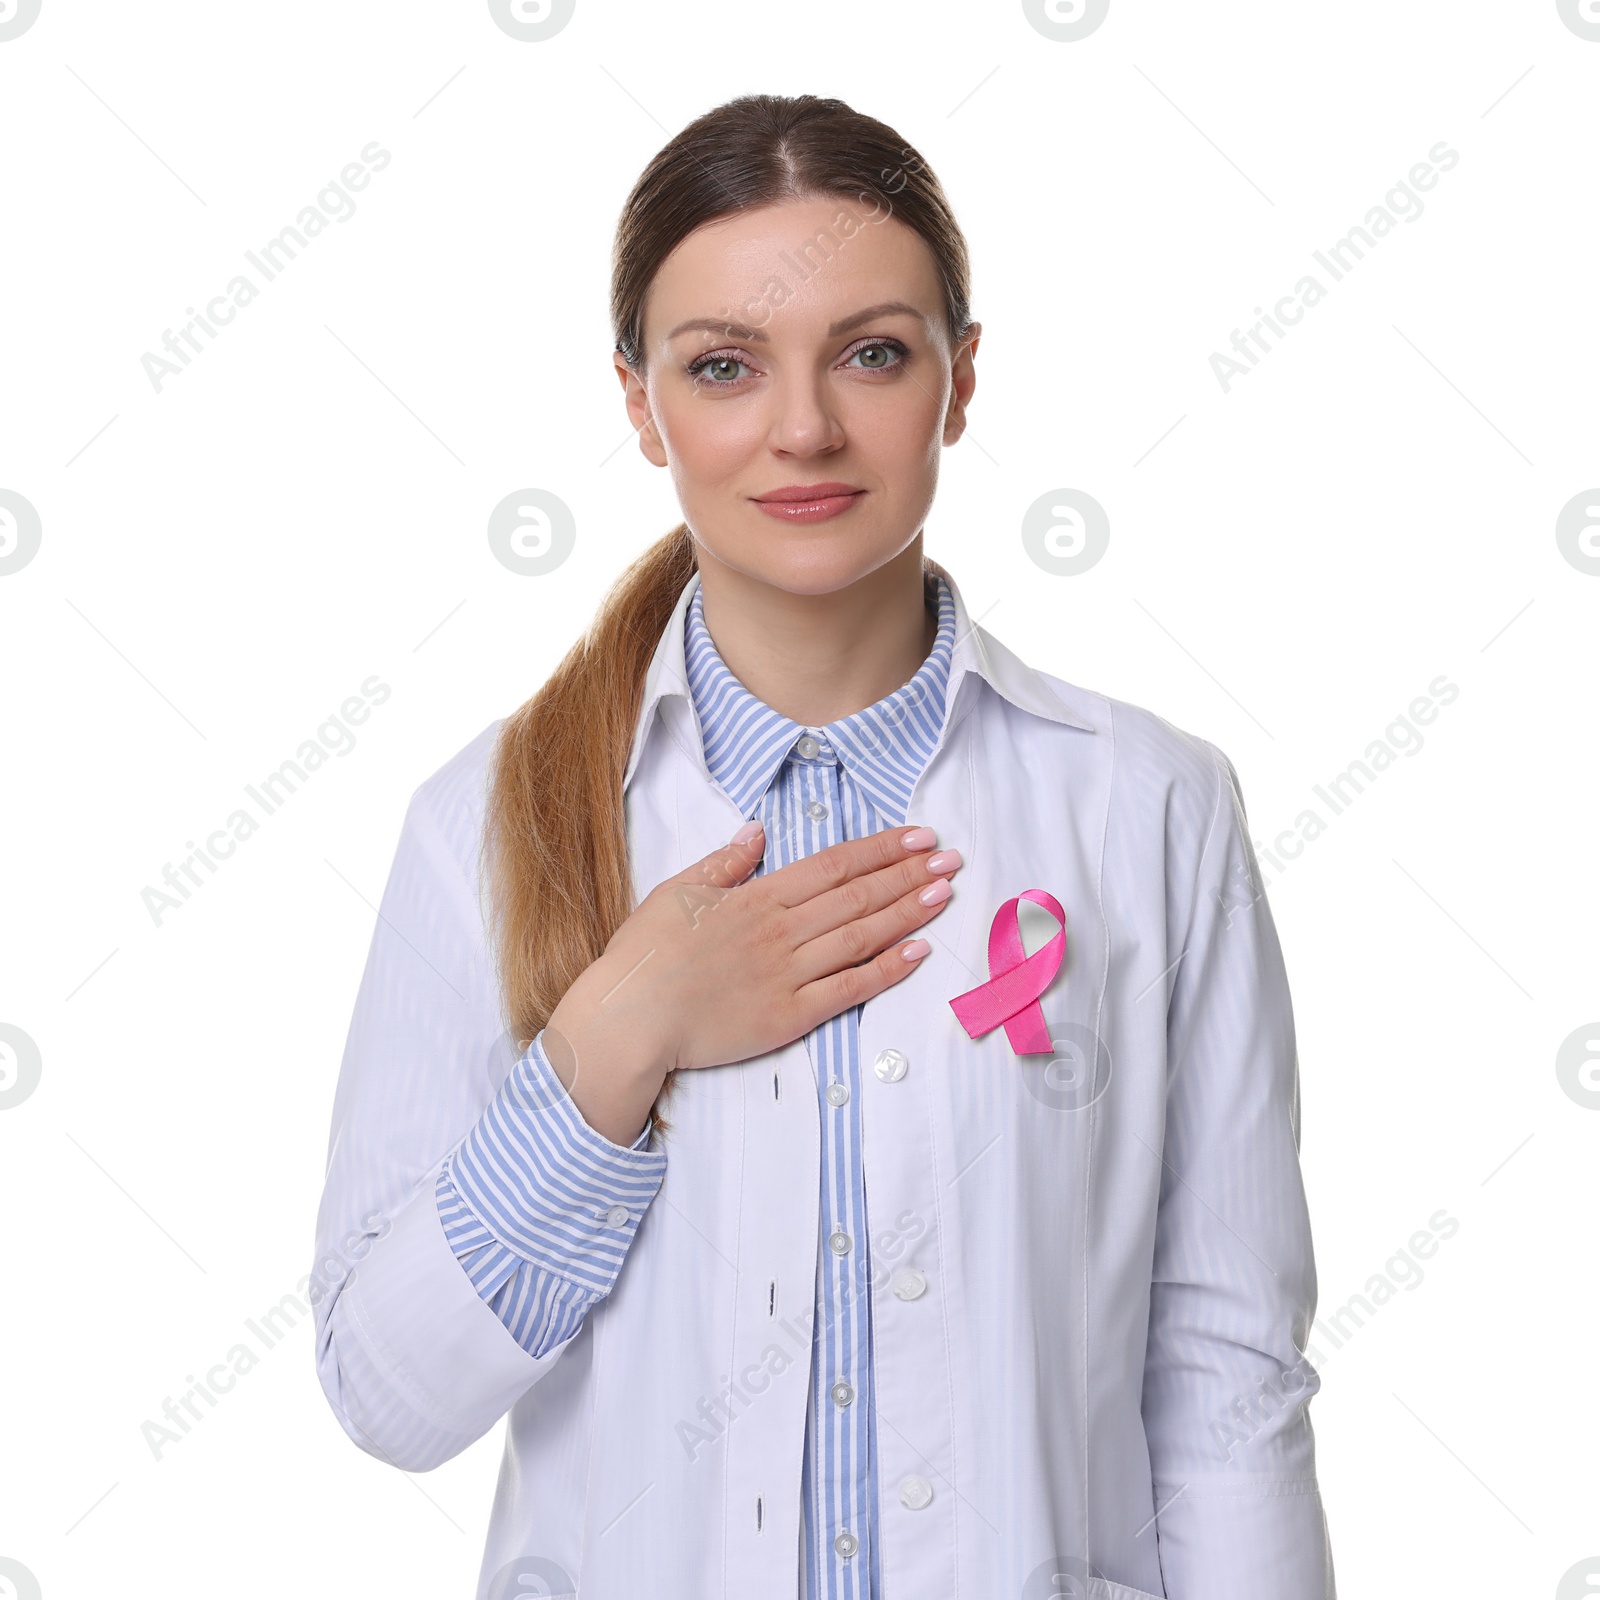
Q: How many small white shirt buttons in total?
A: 7